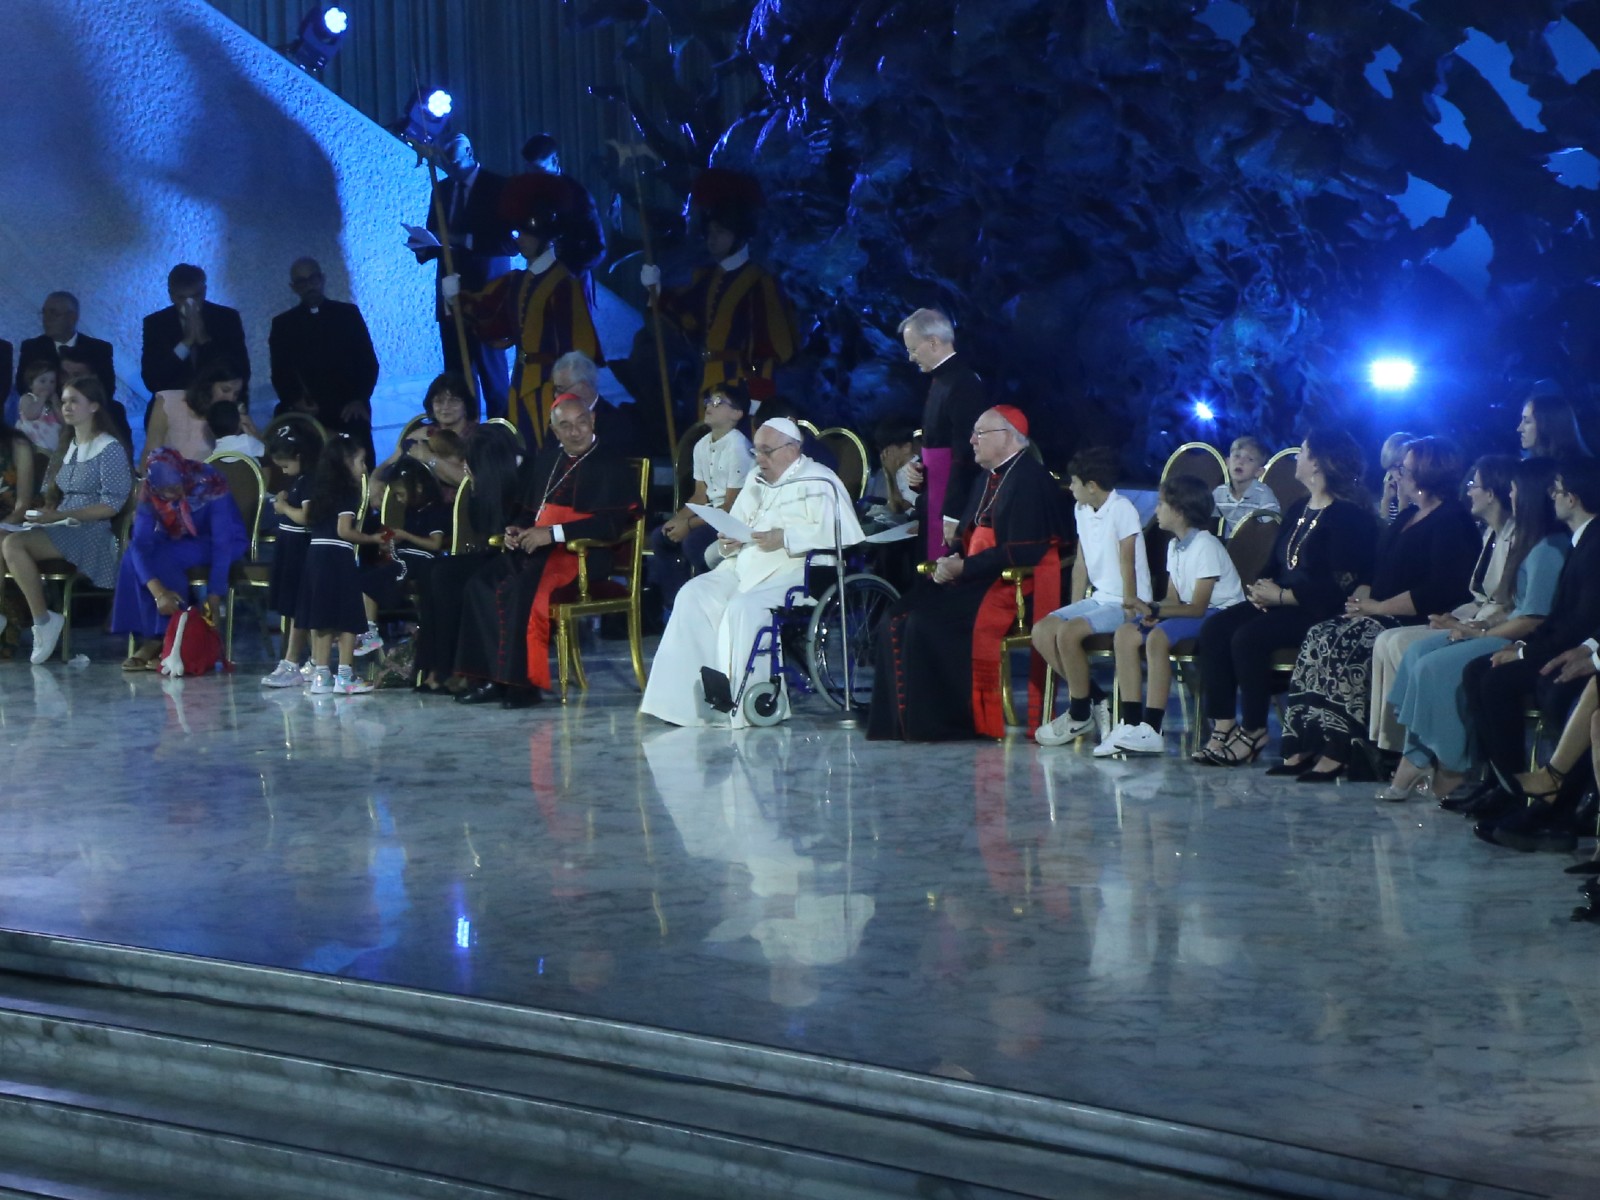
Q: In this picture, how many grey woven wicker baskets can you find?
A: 0